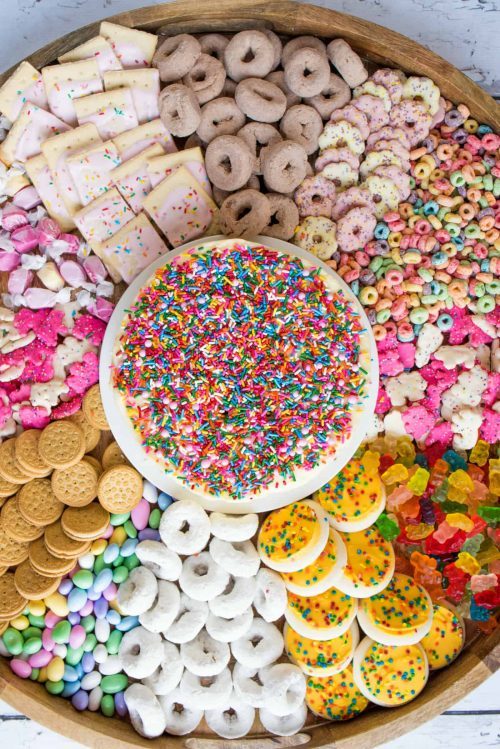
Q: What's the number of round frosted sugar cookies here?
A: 10